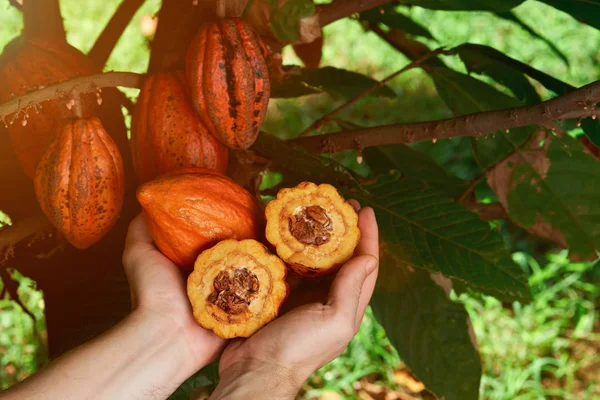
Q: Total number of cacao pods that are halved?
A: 2